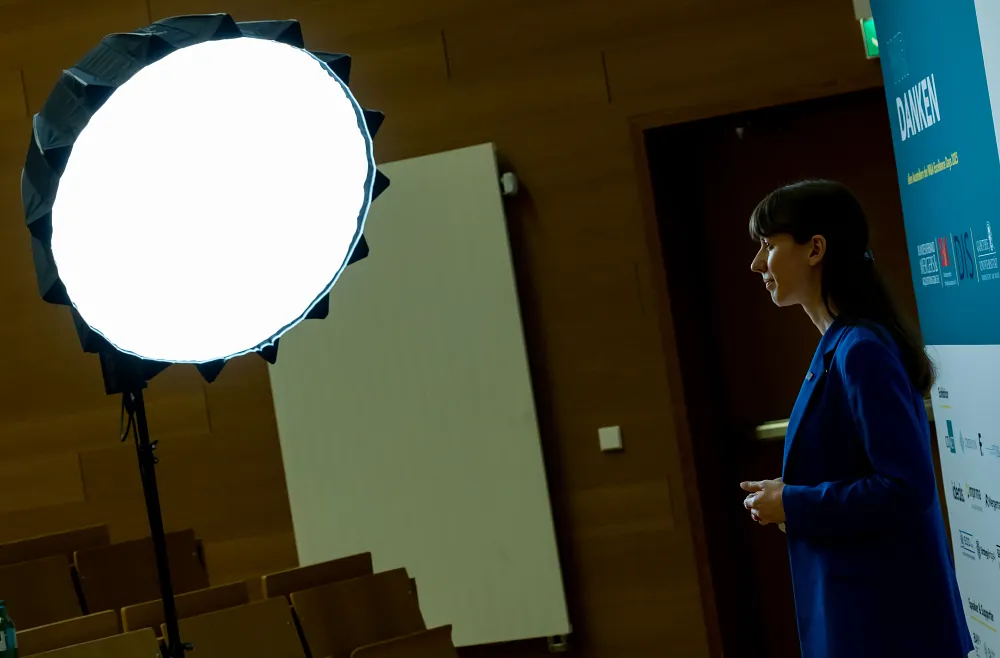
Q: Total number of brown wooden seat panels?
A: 10